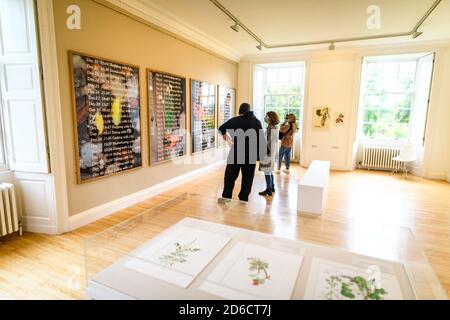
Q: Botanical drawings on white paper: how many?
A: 3